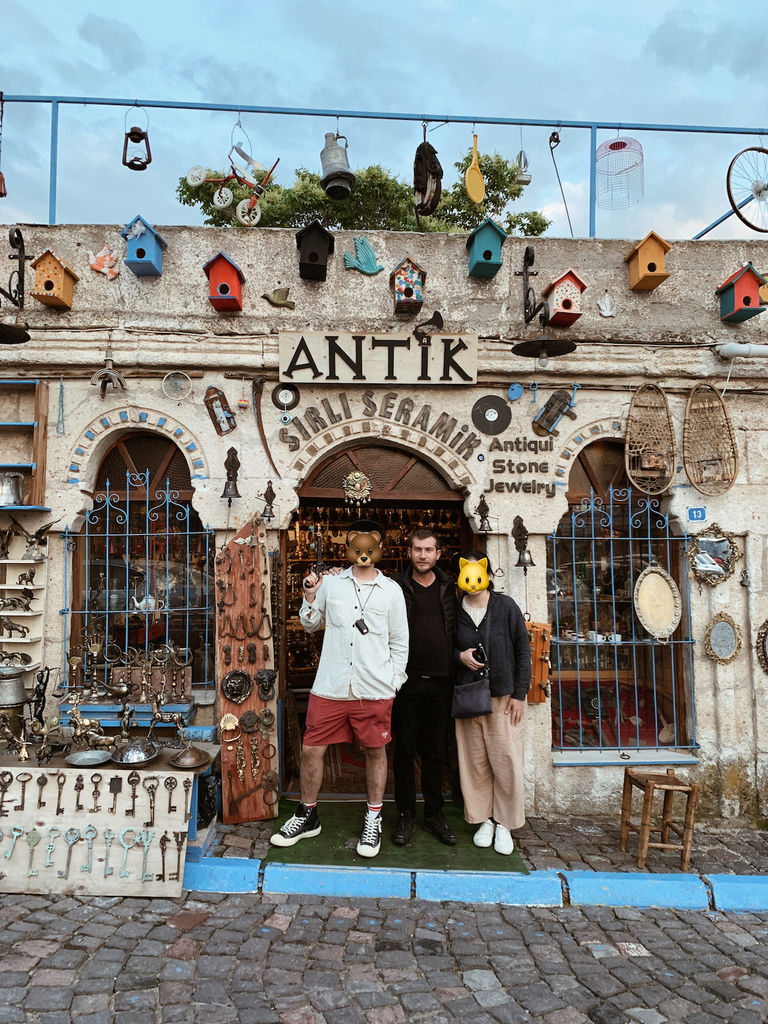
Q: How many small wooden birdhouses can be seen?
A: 9